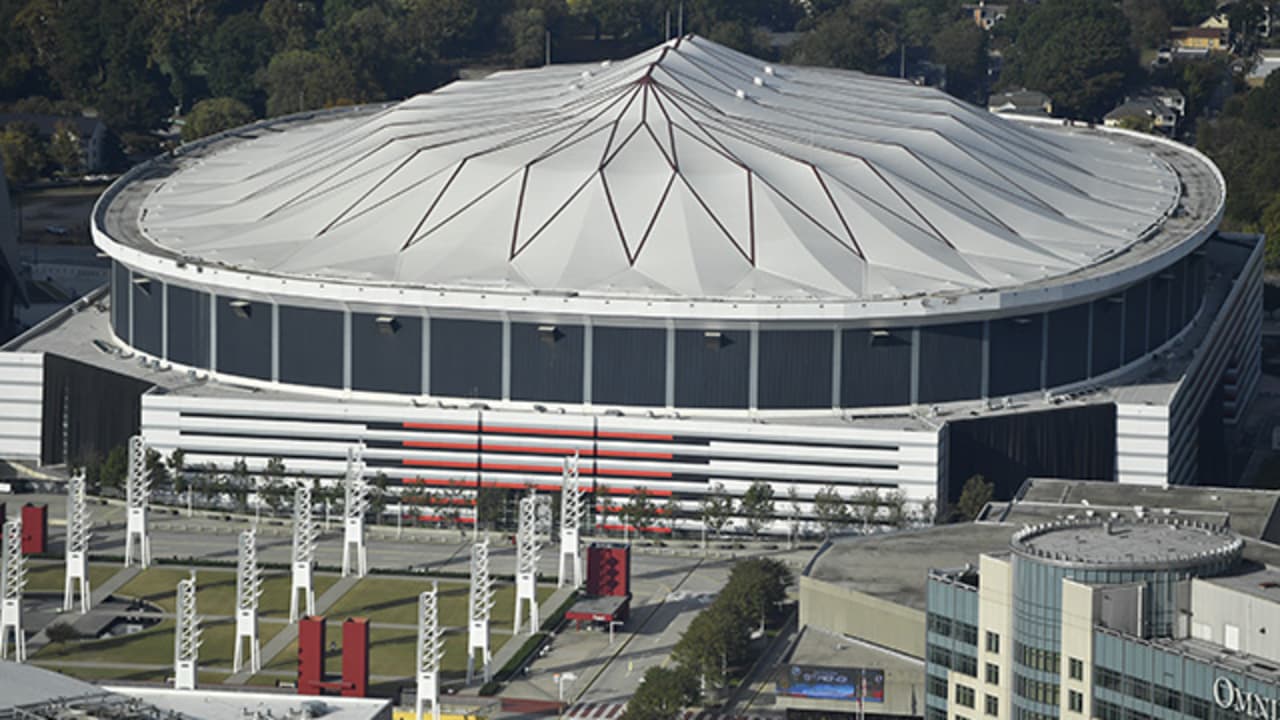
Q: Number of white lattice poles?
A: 11